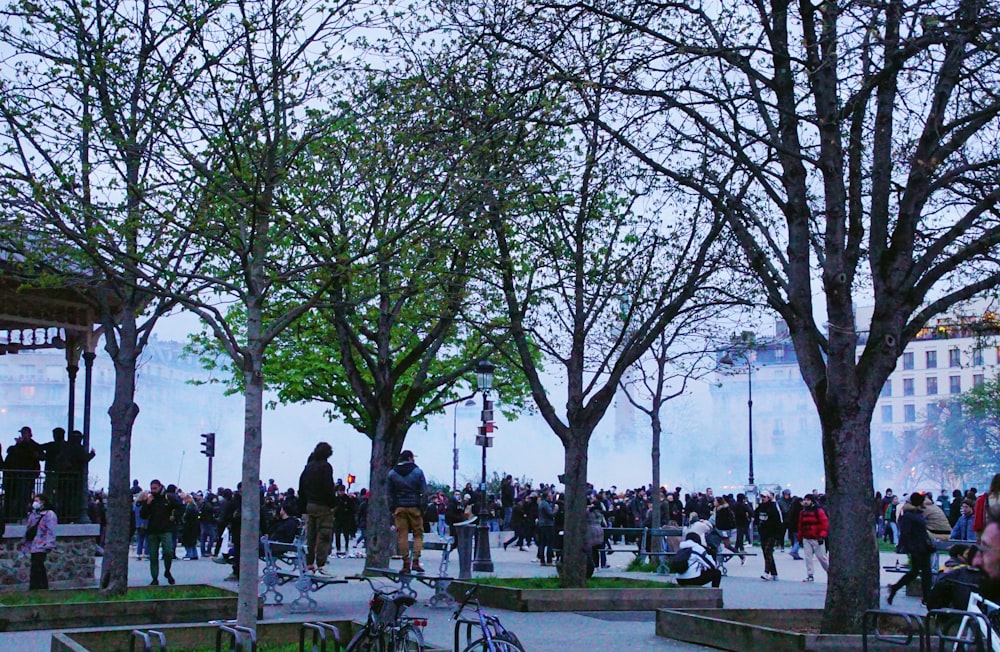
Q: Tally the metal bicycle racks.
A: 6